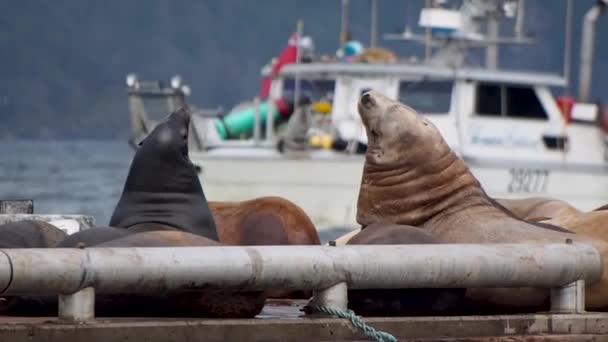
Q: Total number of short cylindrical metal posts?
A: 3